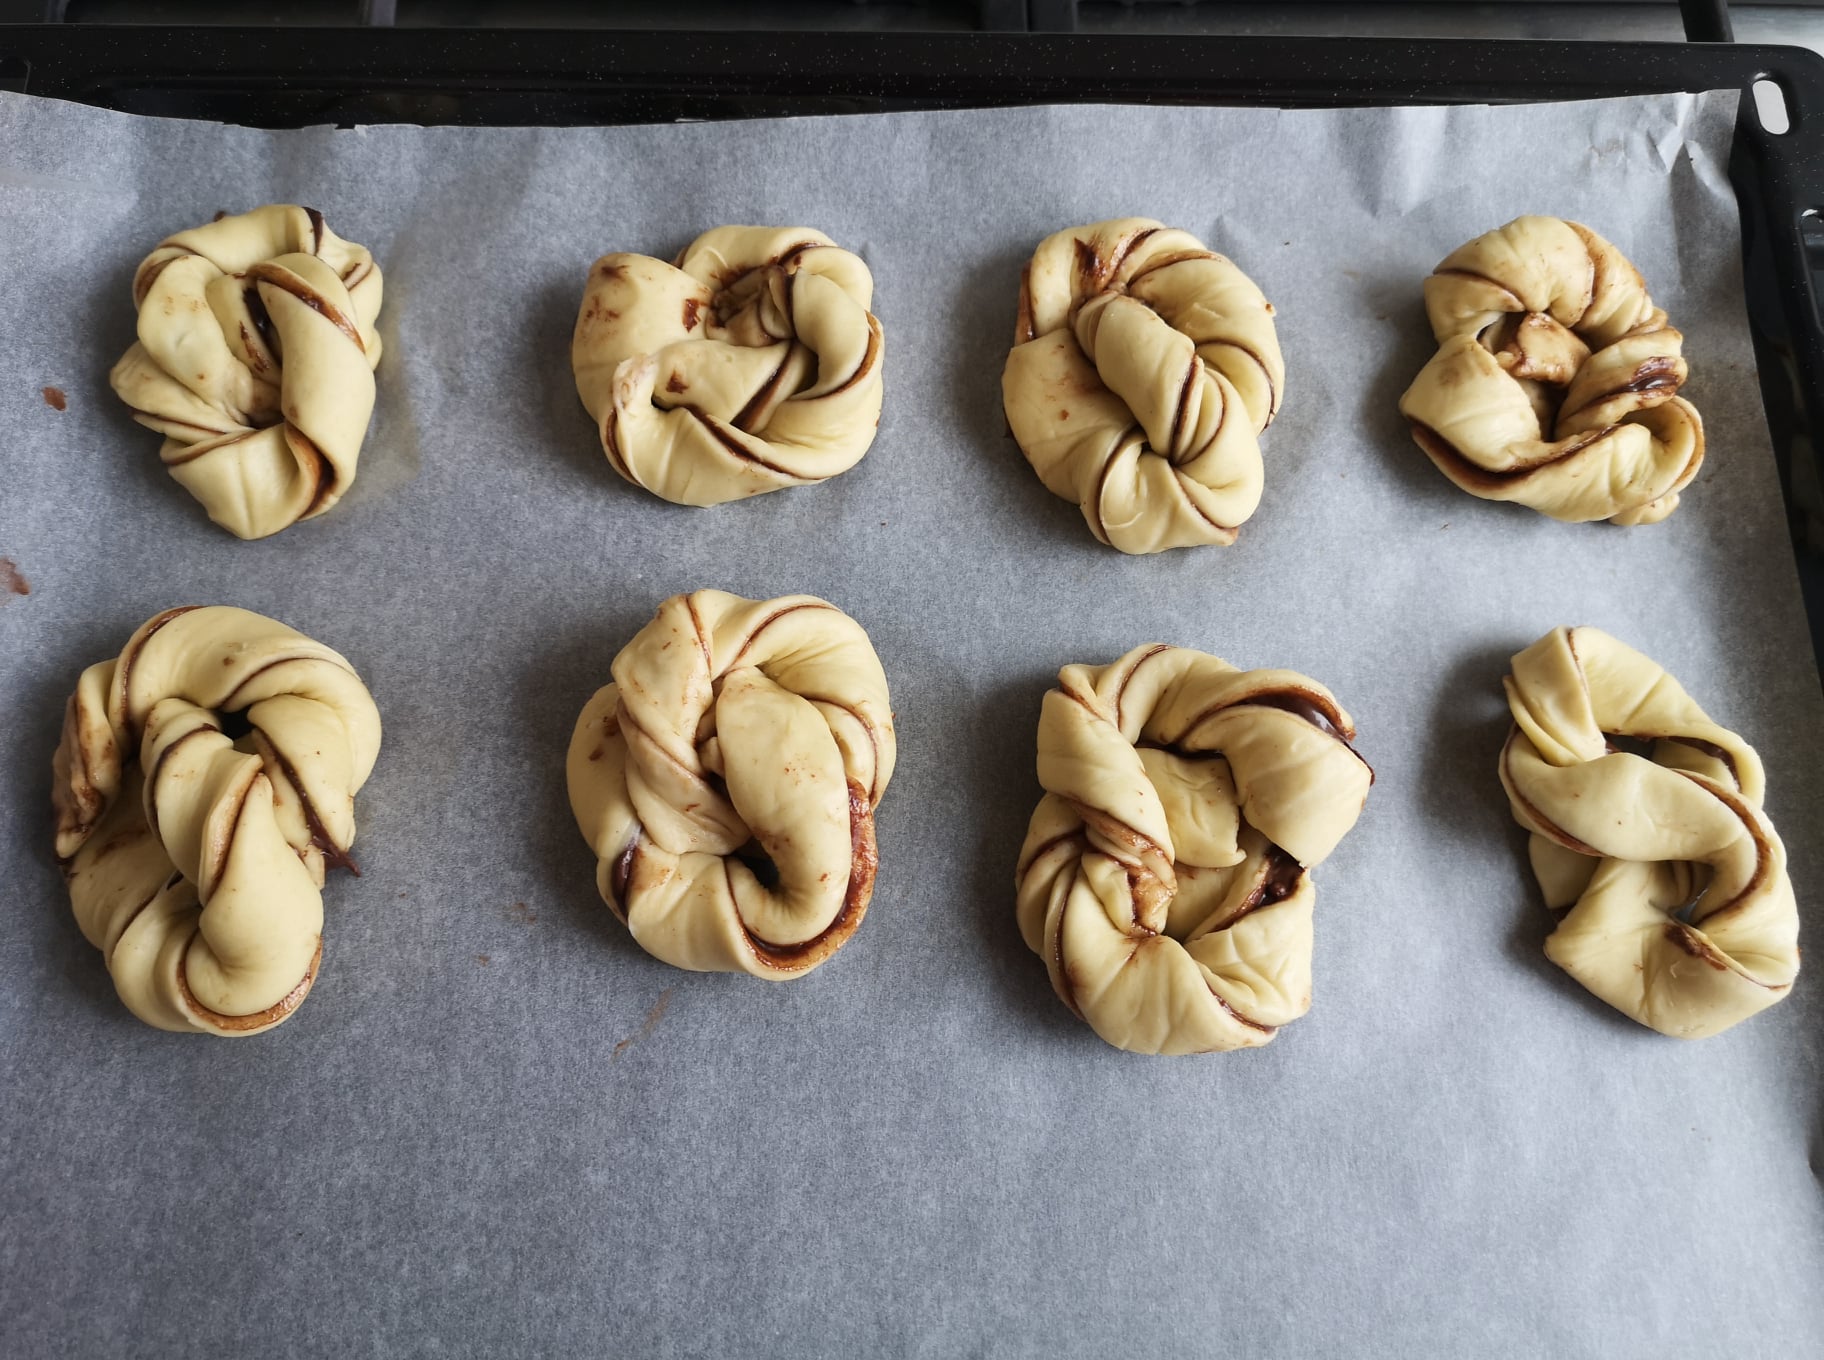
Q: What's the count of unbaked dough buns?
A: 8